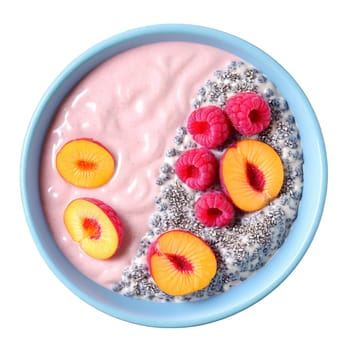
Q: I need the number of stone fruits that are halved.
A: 4